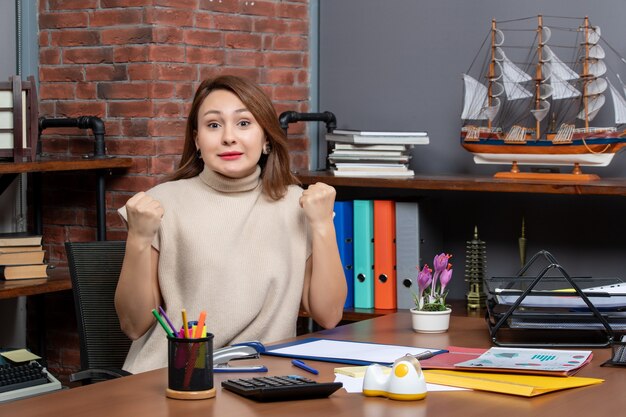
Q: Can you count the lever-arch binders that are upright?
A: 4